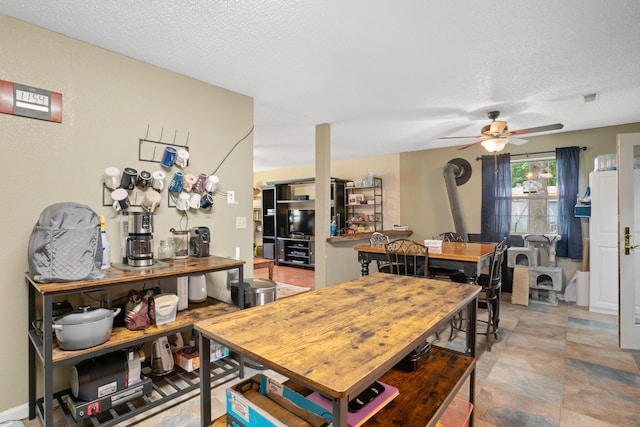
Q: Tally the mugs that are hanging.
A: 15